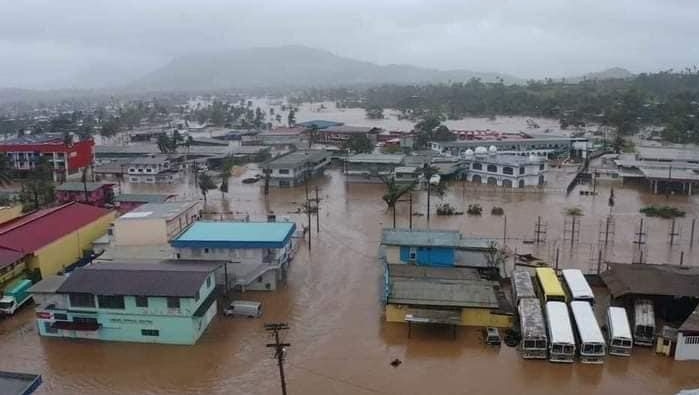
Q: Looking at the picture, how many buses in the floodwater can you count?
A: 8